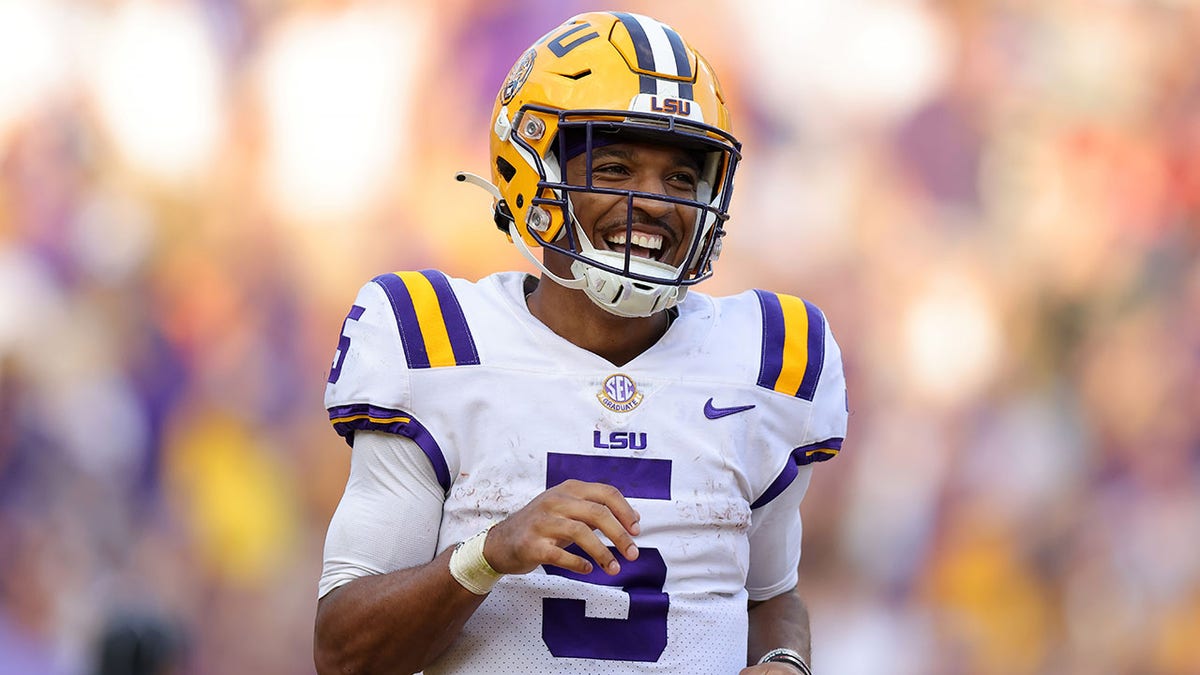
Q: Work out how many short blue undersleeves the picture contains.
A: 0